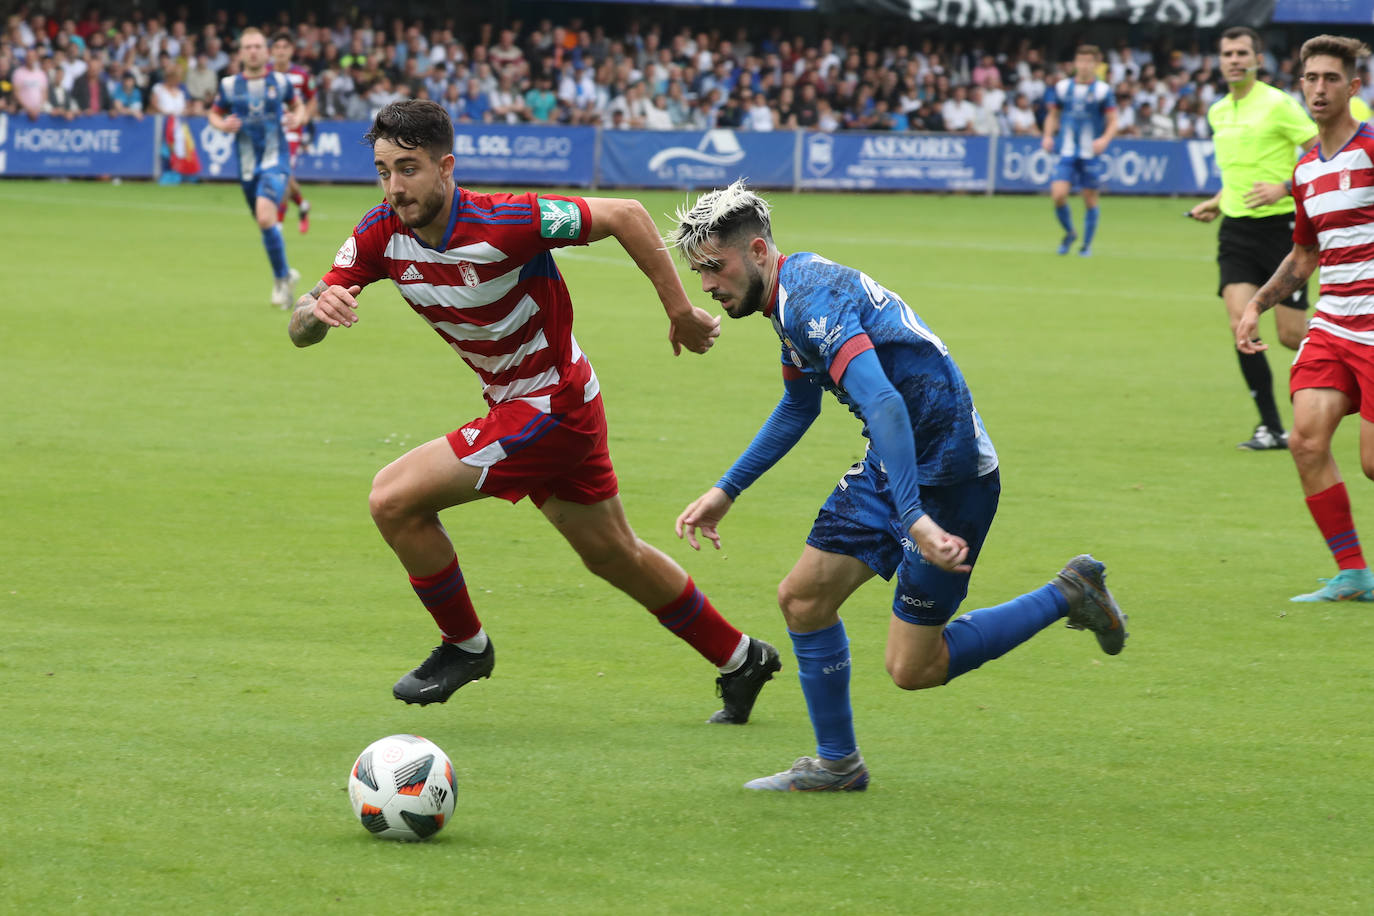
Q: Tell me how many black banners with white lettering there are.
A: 1